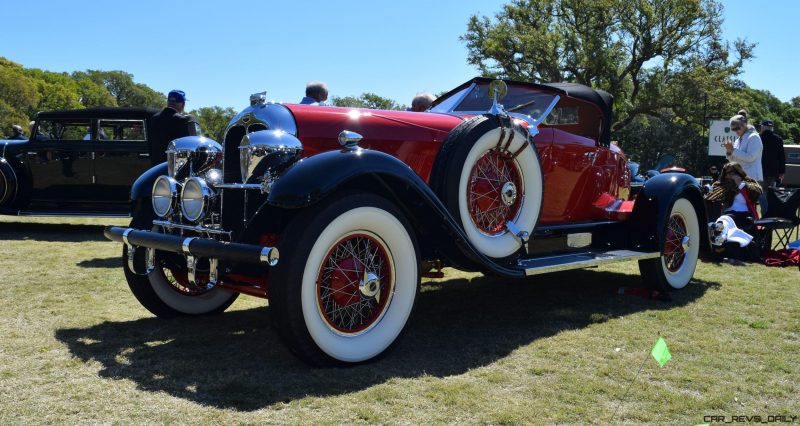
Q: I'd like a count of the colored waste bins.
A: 0